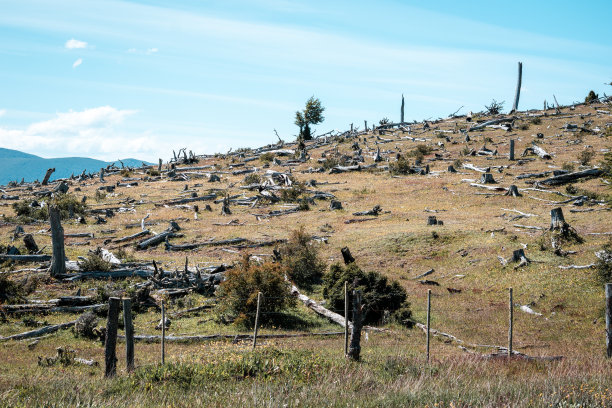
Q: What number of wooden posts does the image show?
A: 9